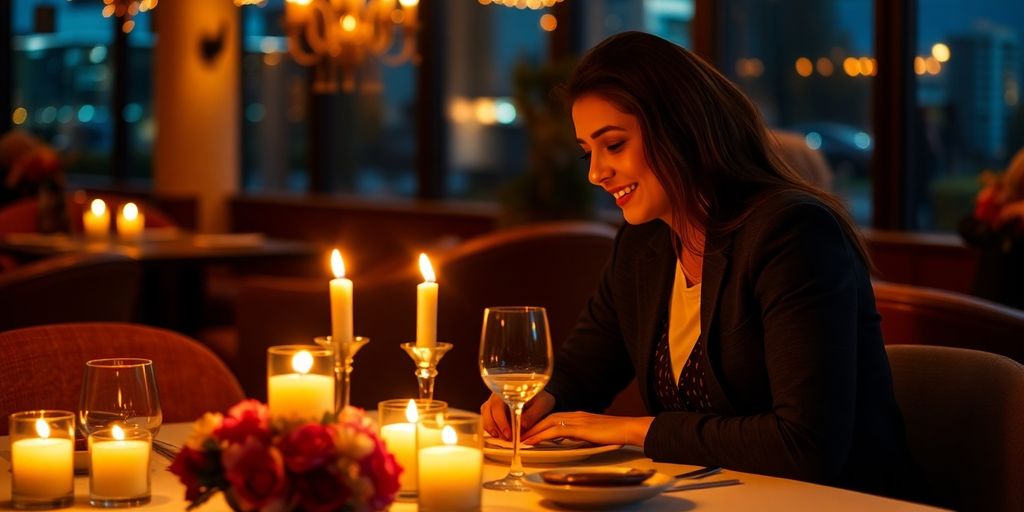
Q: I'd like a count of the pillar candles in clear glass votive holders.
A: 5